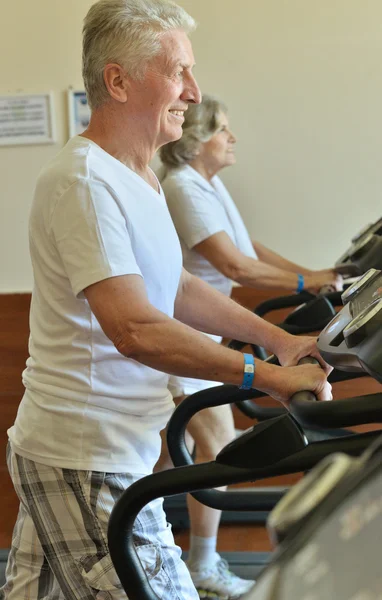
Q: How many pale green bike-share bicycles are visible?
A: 0